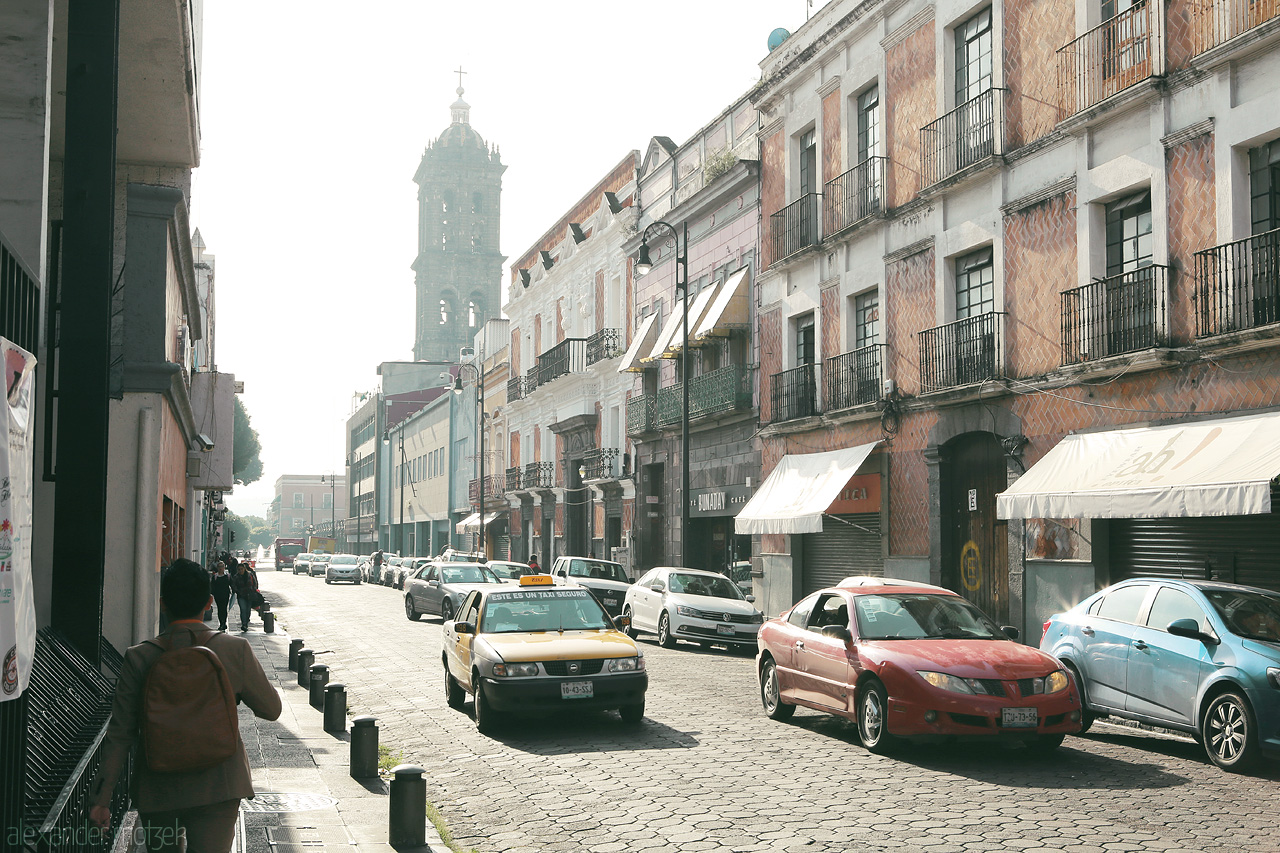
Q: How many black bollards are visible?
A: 8